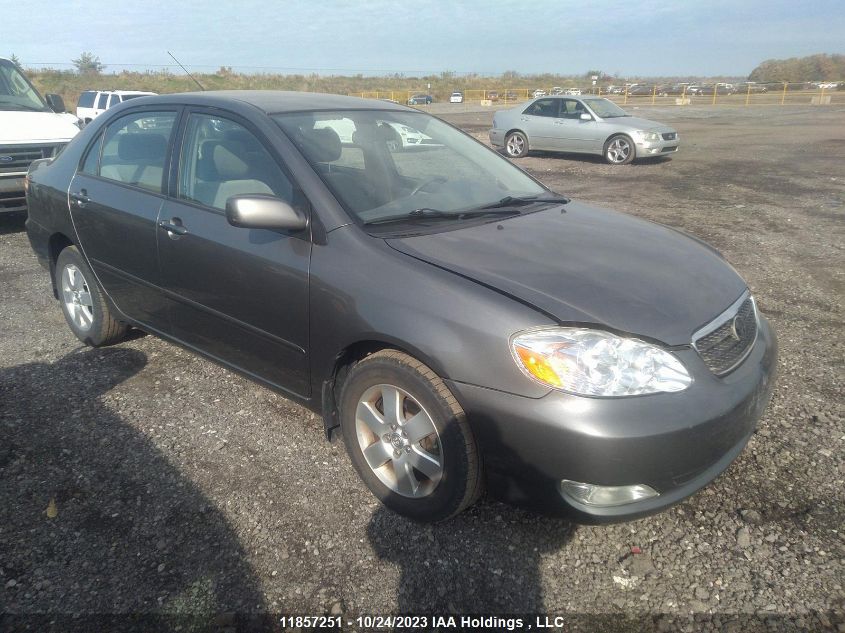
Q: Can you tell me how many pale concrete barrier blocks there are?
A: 3